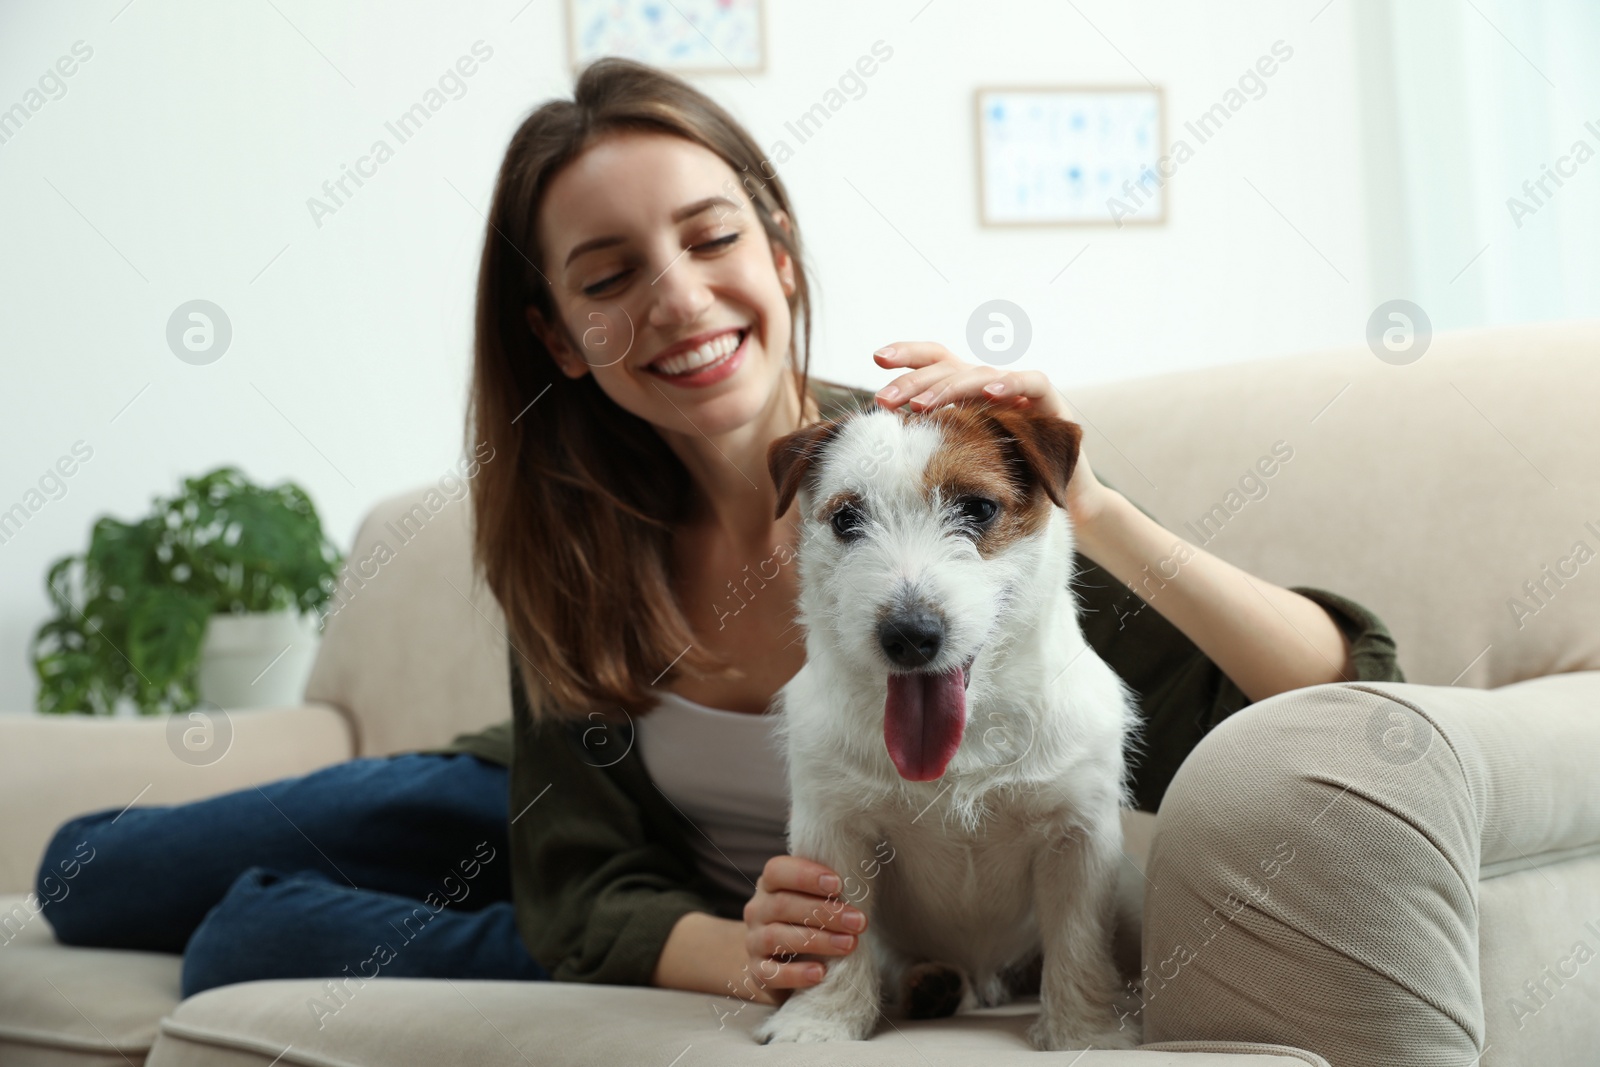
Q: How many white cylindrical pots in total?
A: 1